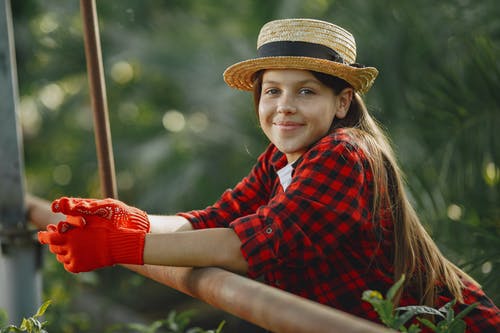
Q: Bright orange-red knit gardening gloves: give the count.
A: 2